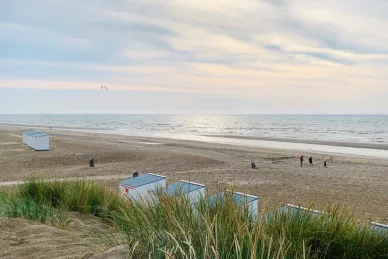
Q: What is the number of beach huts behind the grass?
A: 5